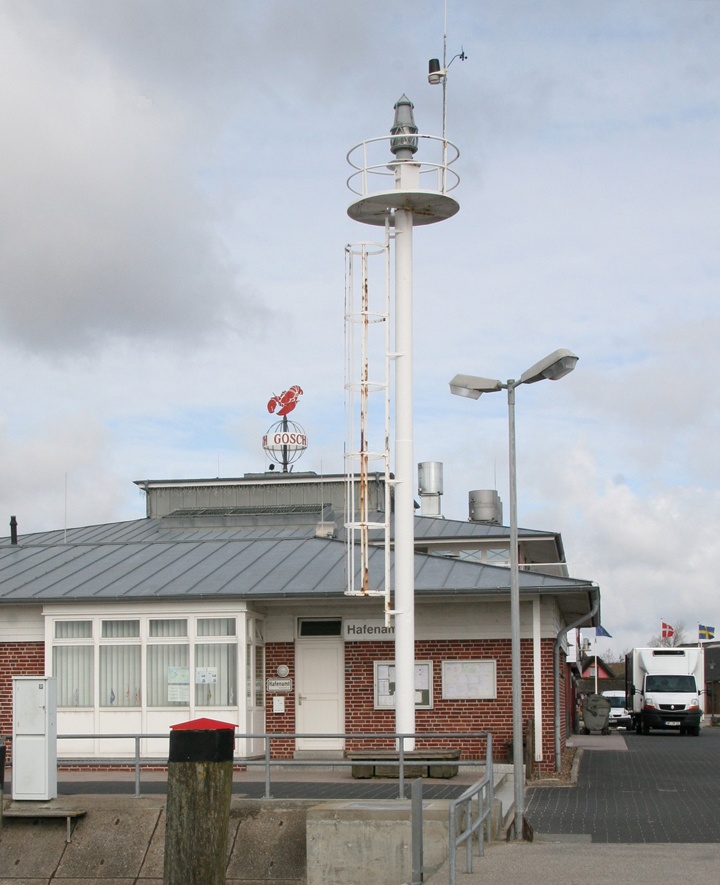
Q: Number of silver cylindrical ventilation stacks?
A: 2